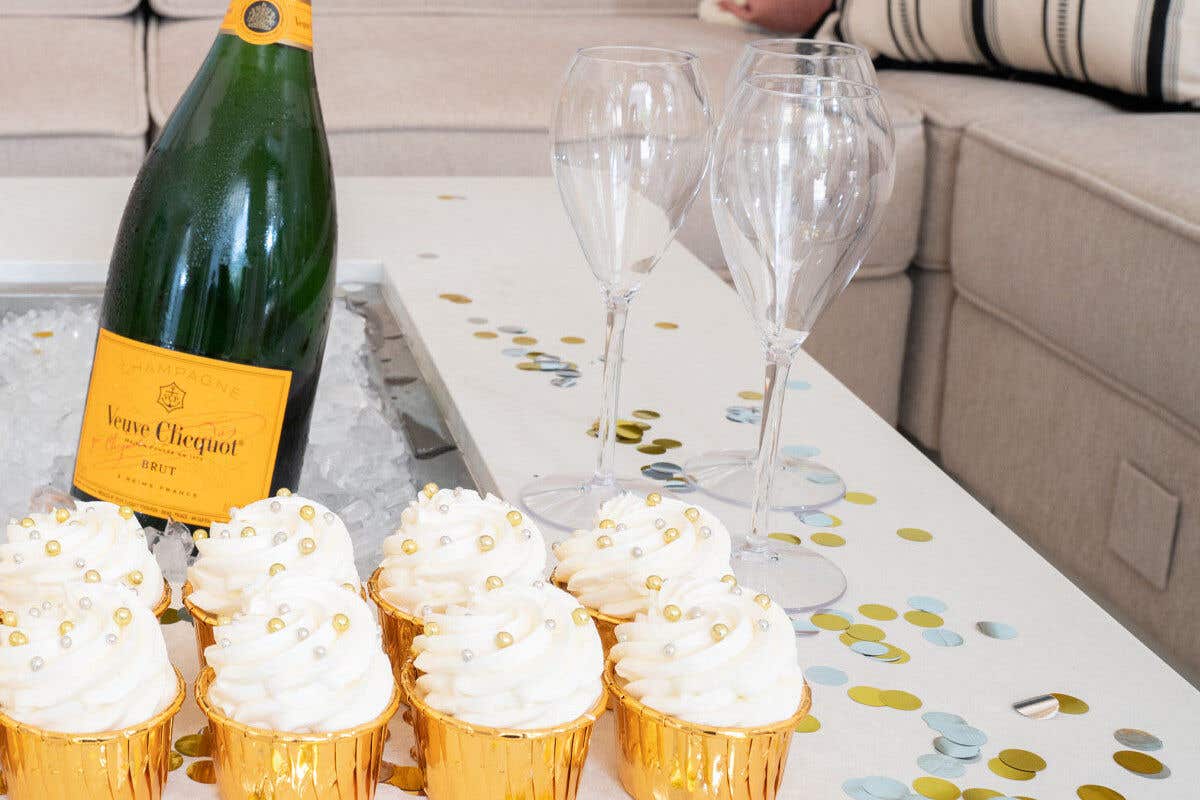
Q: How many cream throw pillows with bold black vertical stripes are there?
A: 1